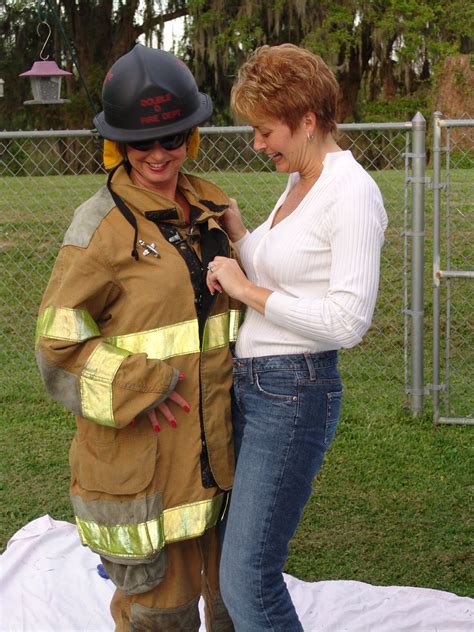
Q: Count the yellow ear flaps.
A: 2